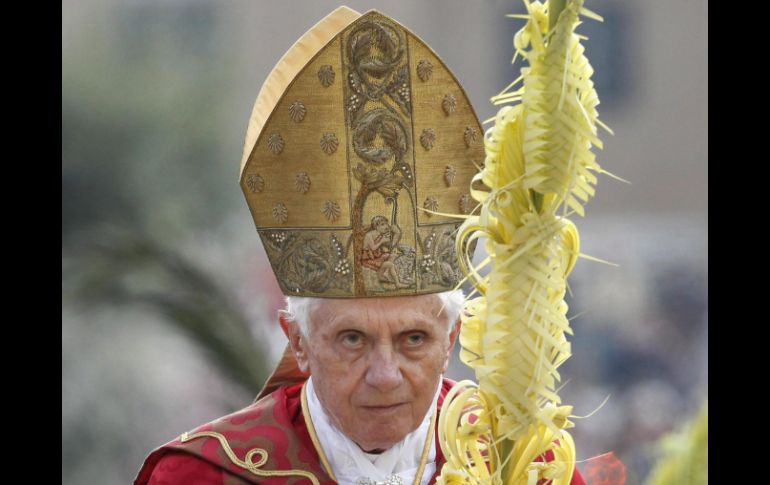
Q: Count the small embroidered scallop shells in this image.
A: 15